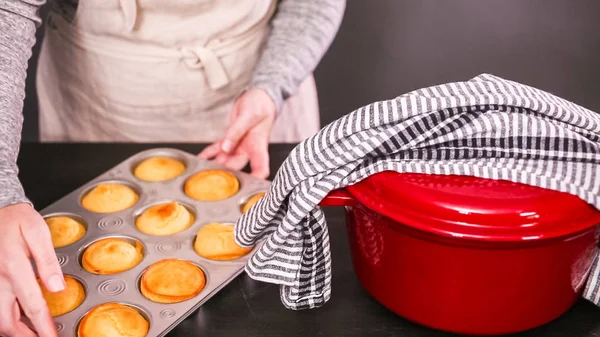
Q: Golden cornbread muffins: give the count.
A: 11